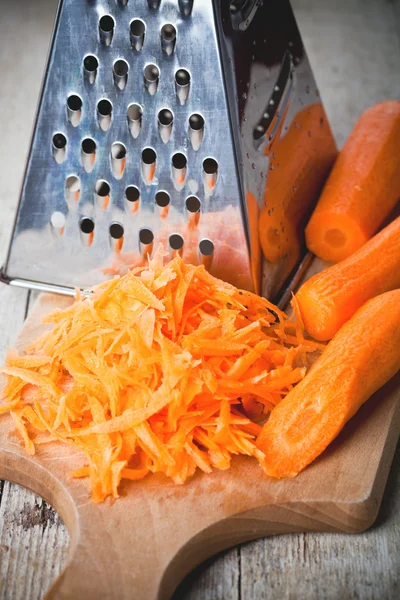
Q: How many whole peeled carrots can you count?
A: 3